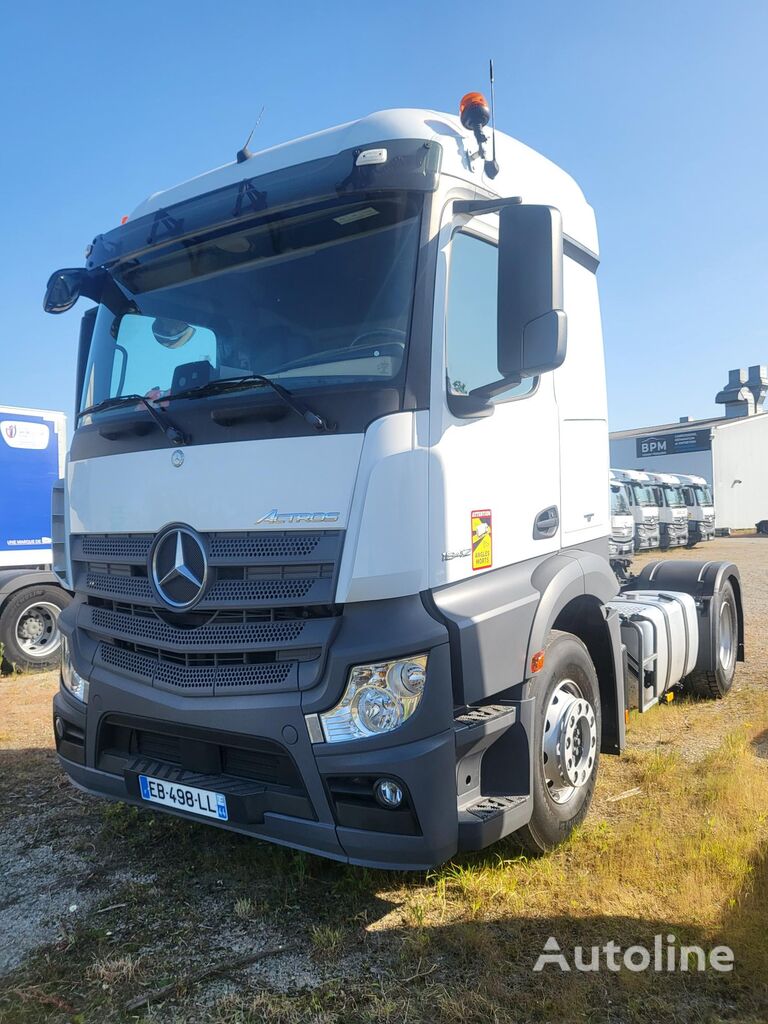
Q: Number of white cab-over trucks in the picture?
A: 5